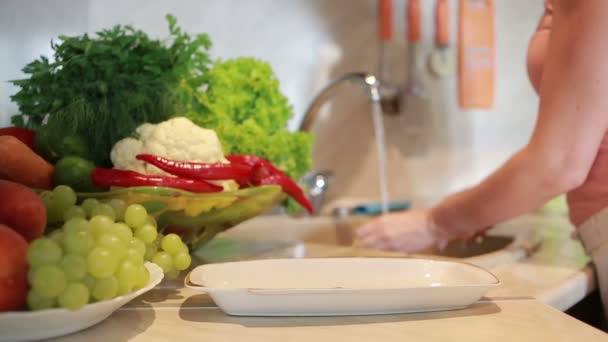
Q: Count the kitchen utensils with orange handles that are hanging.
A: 3